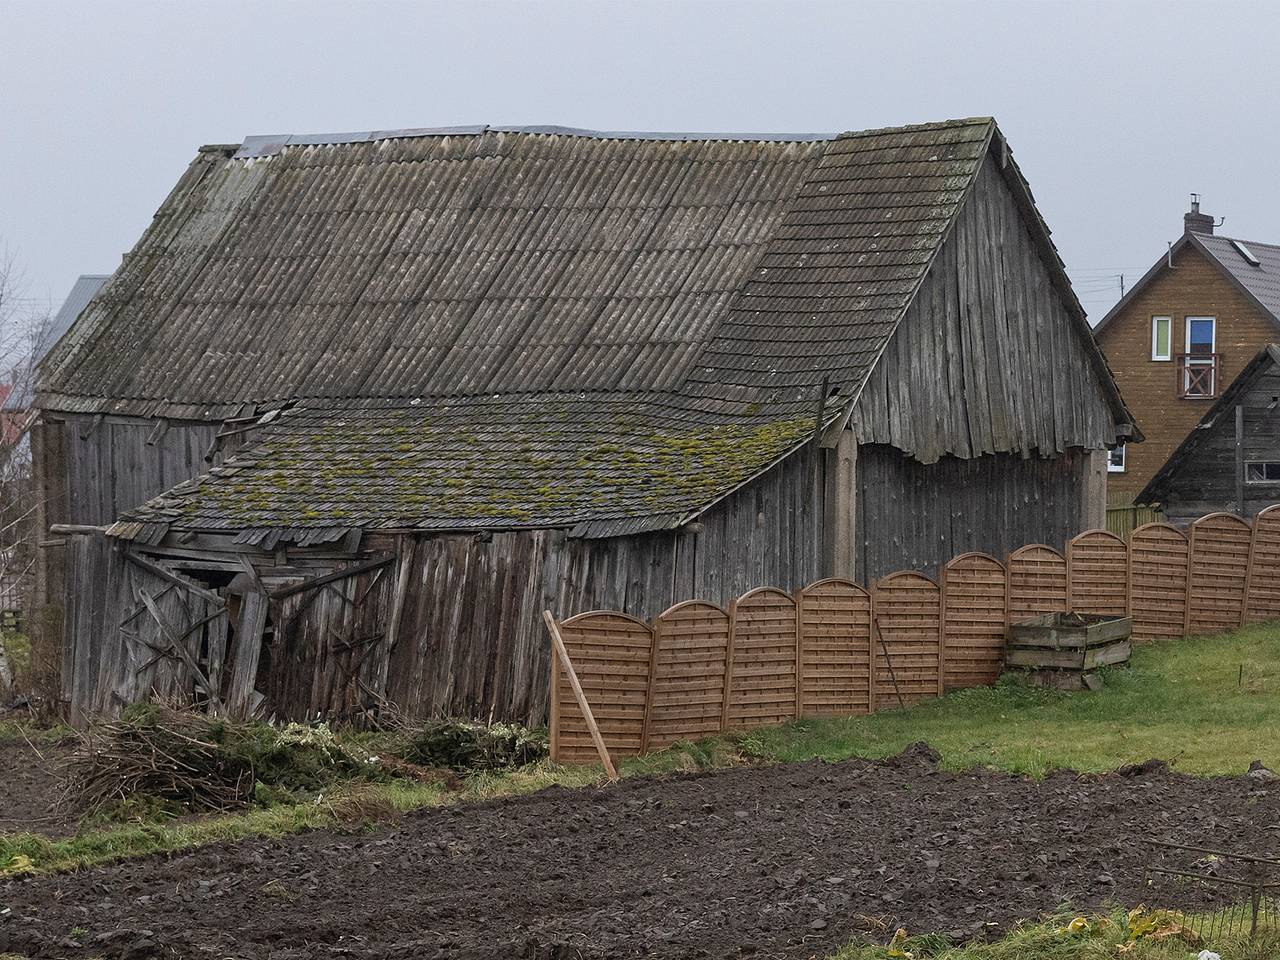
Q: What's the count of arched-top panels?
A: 11